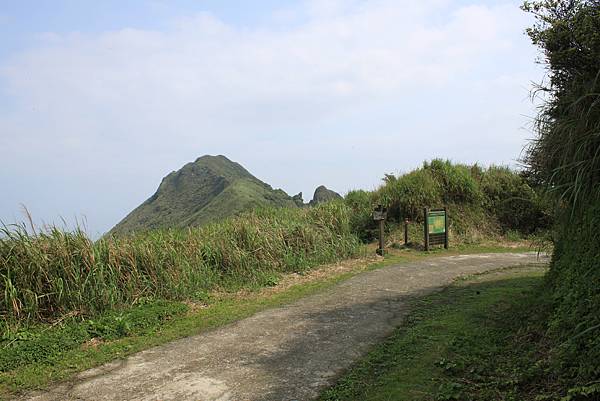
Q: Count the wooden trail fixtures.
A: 3